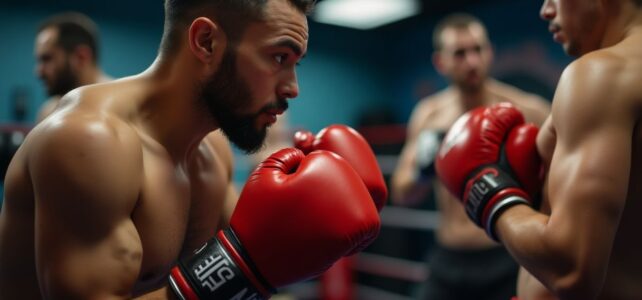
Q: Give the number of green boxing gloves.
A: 0